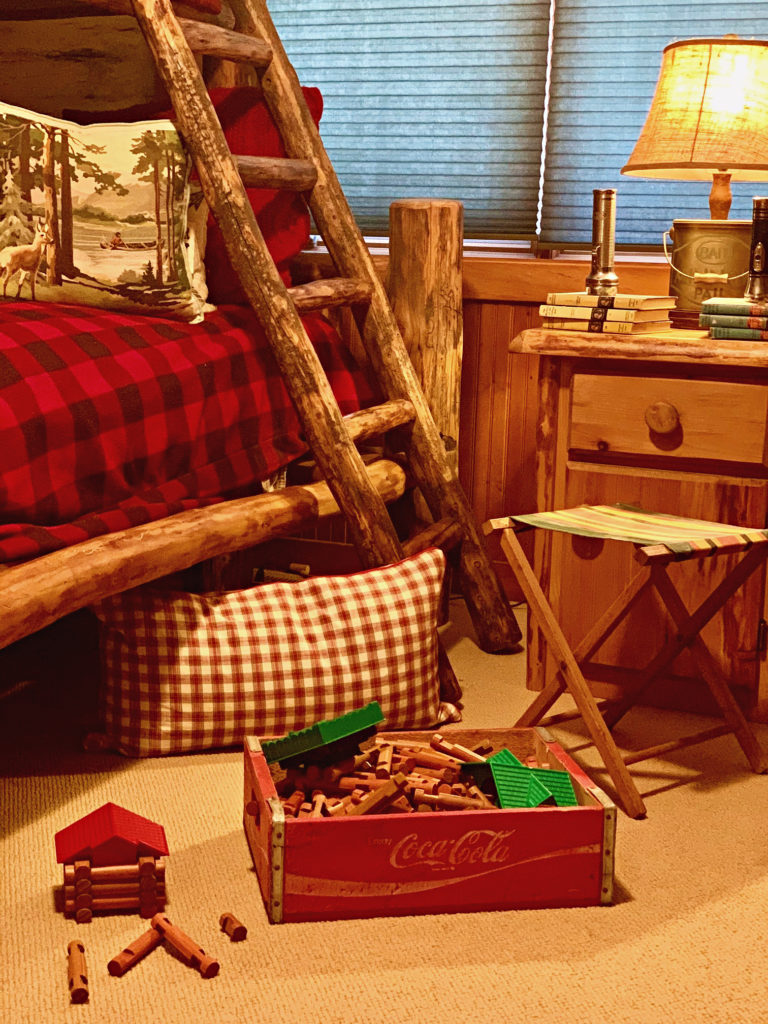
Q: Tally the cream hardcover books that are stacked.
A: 3